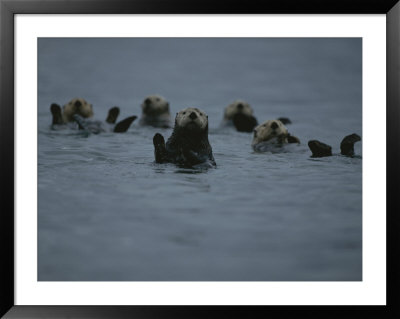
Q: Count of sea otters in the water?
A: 5